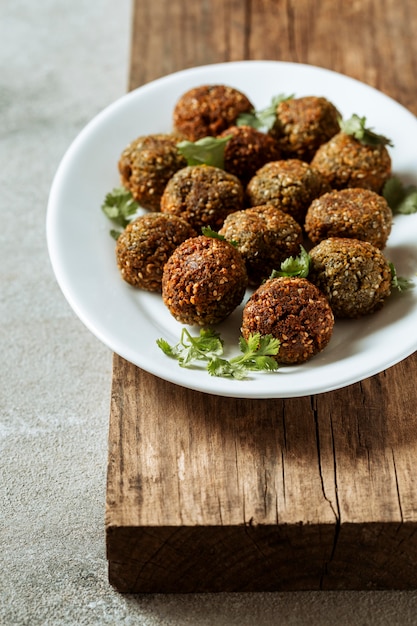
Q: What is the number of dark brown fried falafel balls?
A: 13